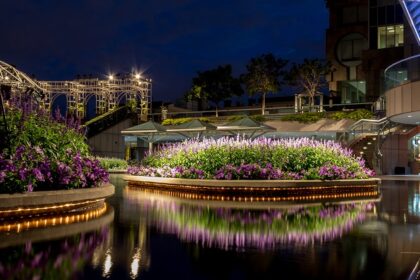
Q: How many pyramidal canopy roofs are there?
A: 3